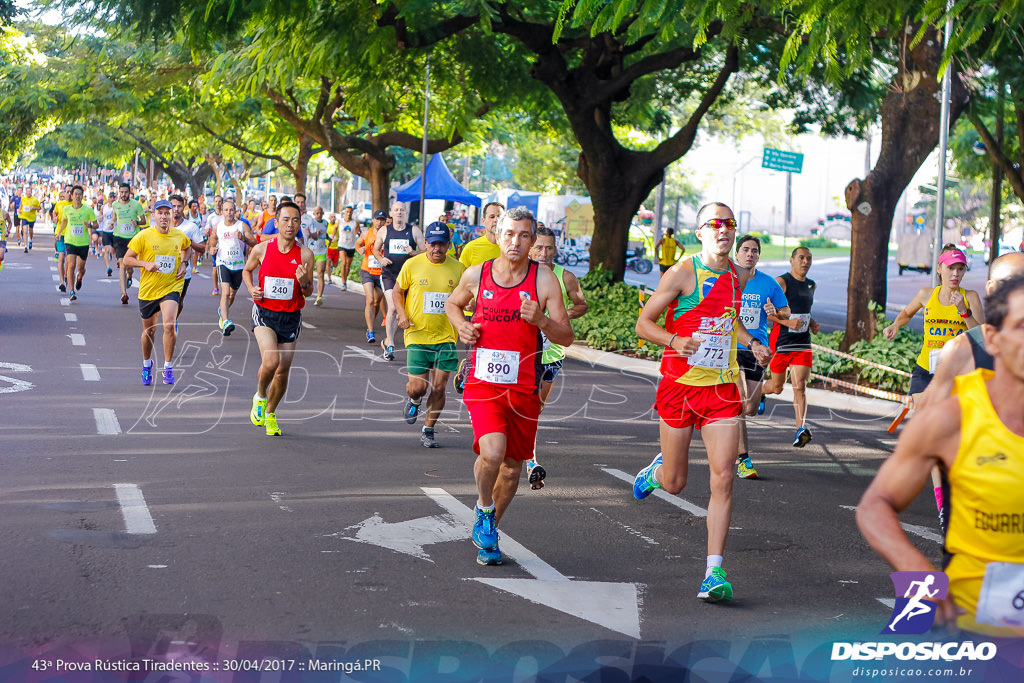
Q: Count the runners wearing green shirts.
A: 3